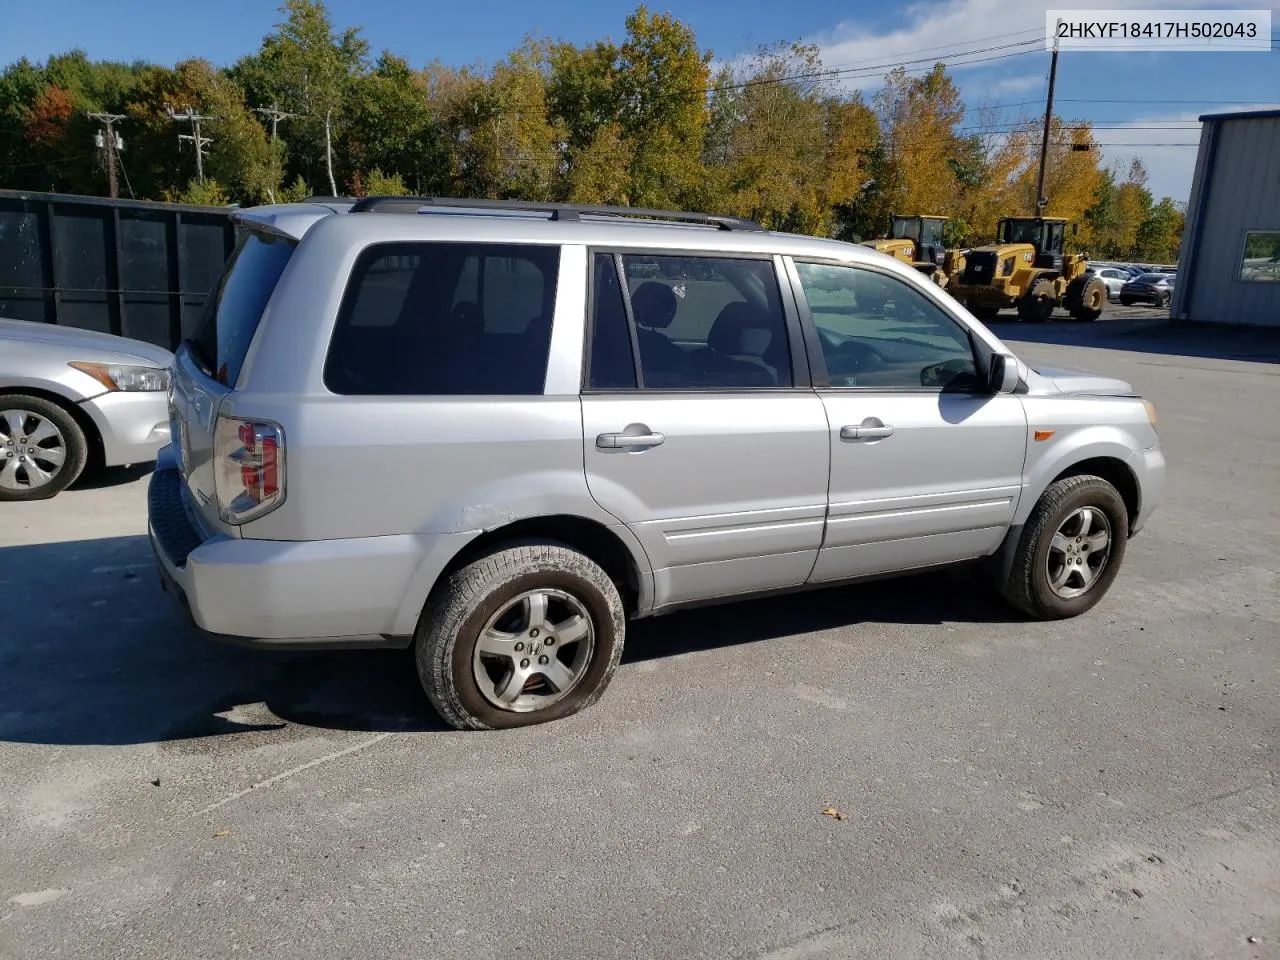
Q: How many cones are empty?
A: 0